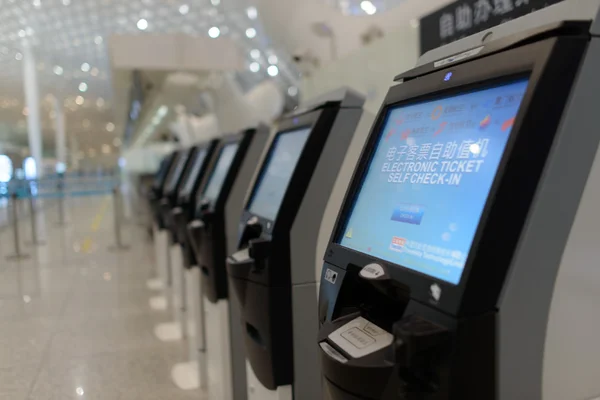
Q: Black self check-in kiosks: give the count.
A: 6